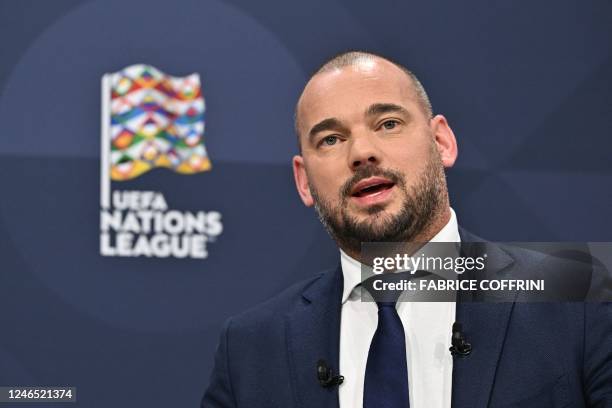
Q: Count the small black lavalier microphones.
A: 2